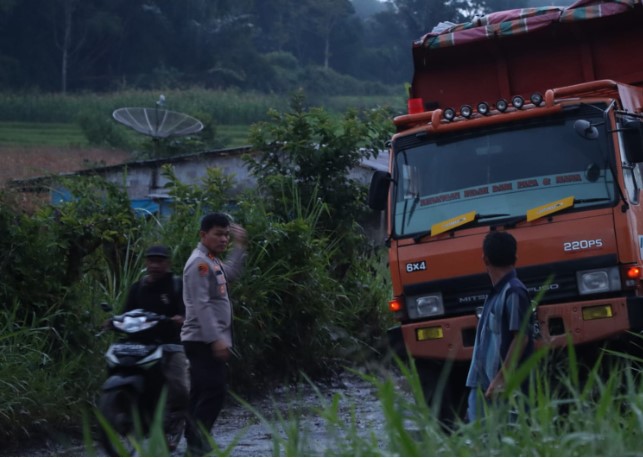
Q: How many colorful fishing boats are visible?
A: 0